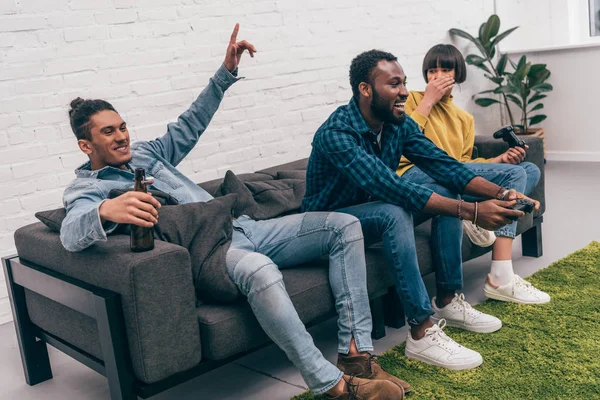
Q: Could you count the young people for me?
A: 3